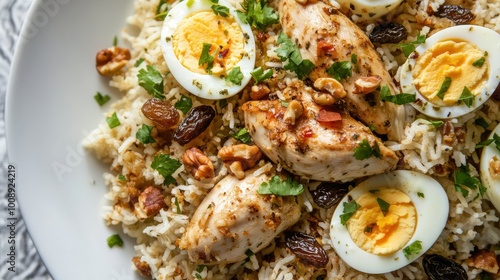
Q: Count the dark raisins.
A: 6